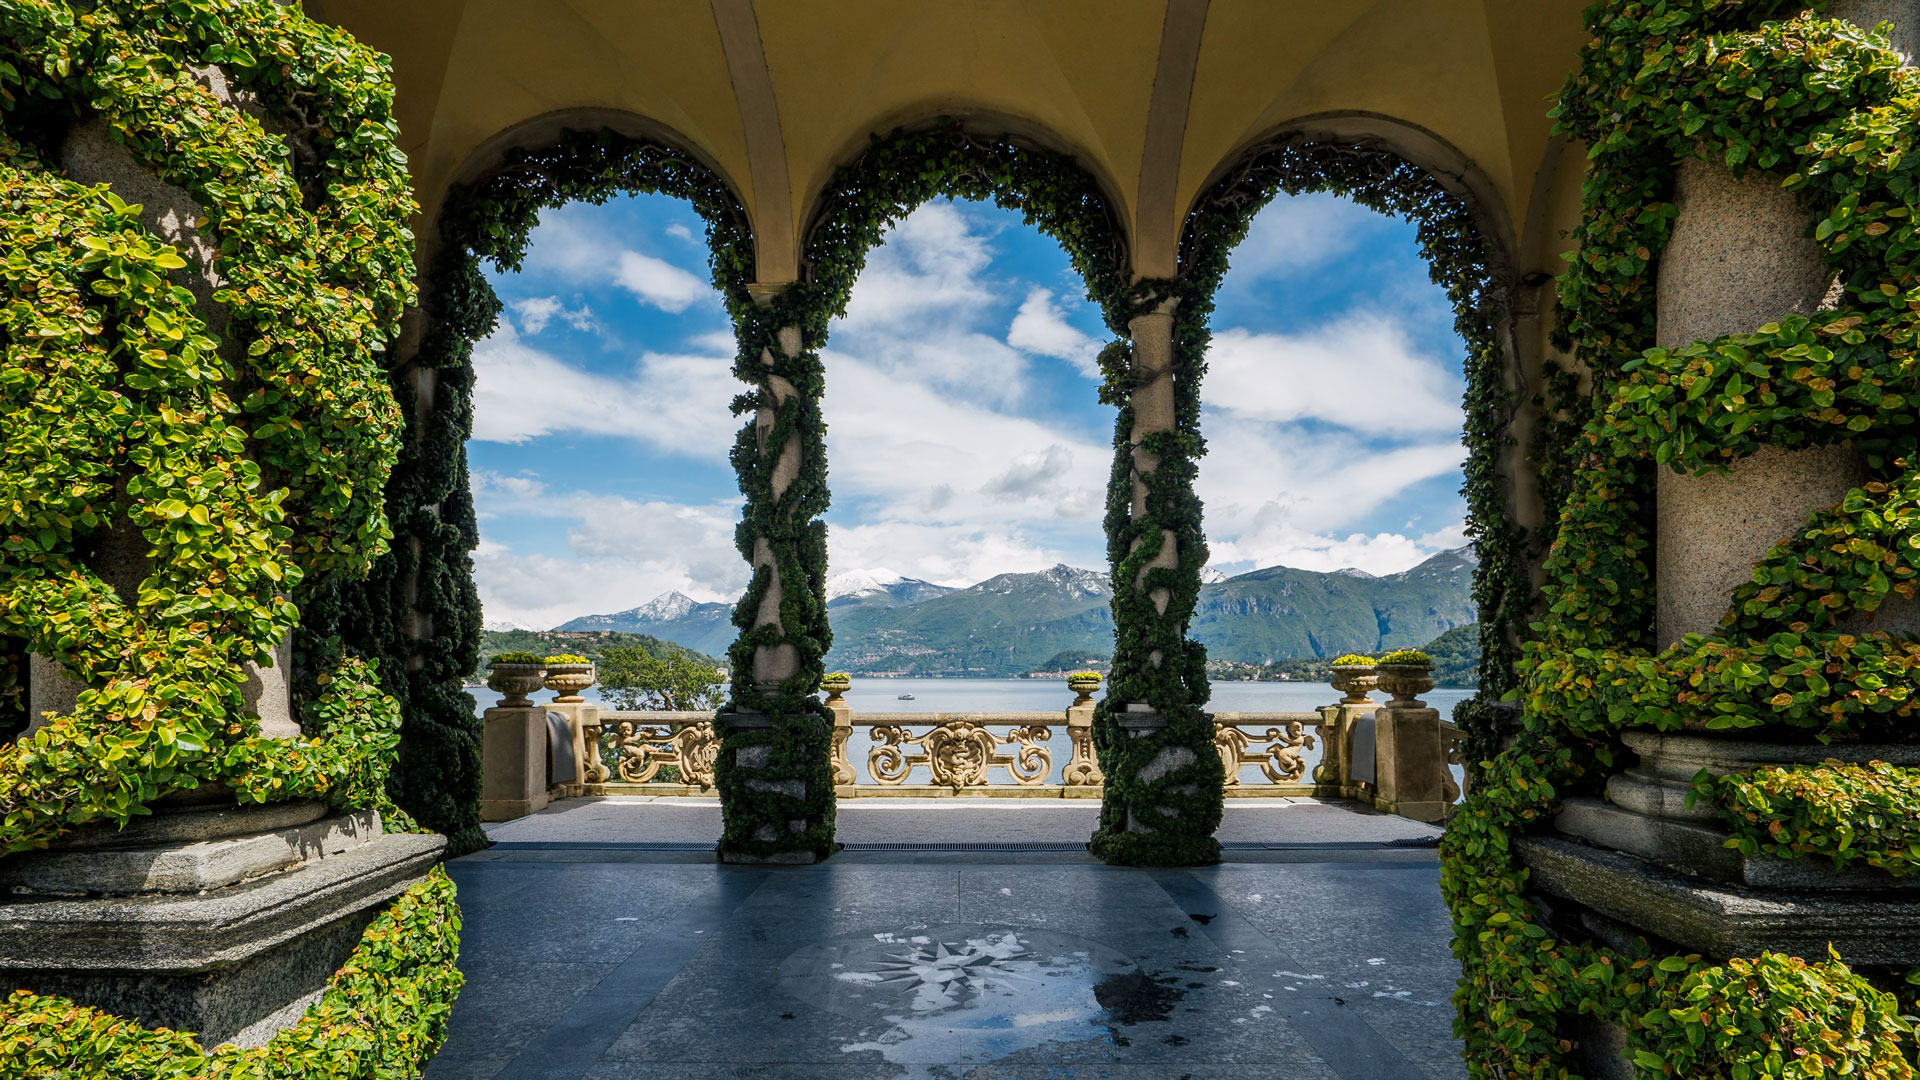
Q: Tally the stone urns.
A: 6